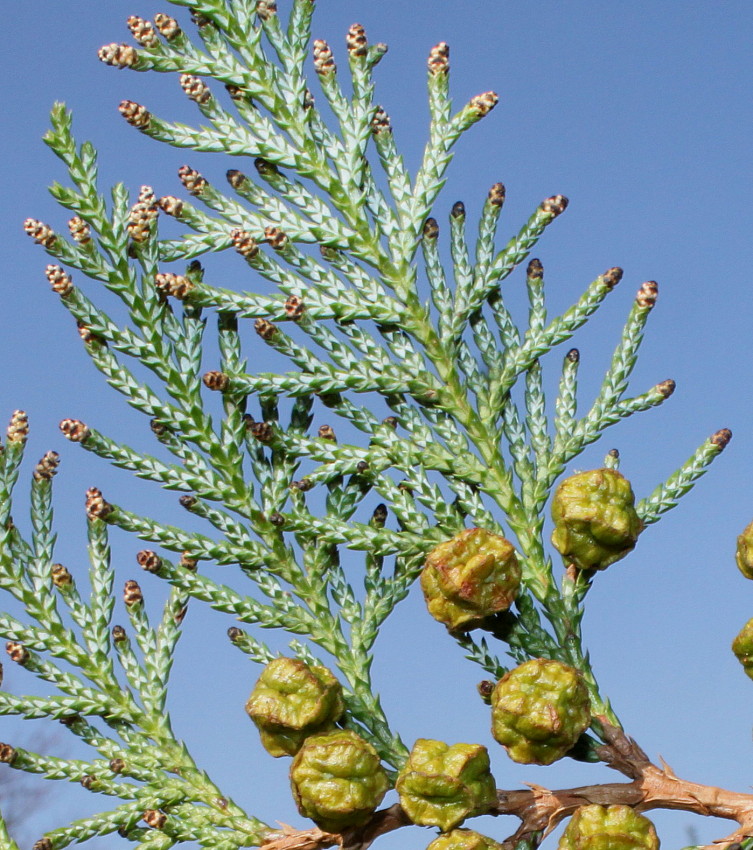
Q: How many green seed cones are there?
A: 10